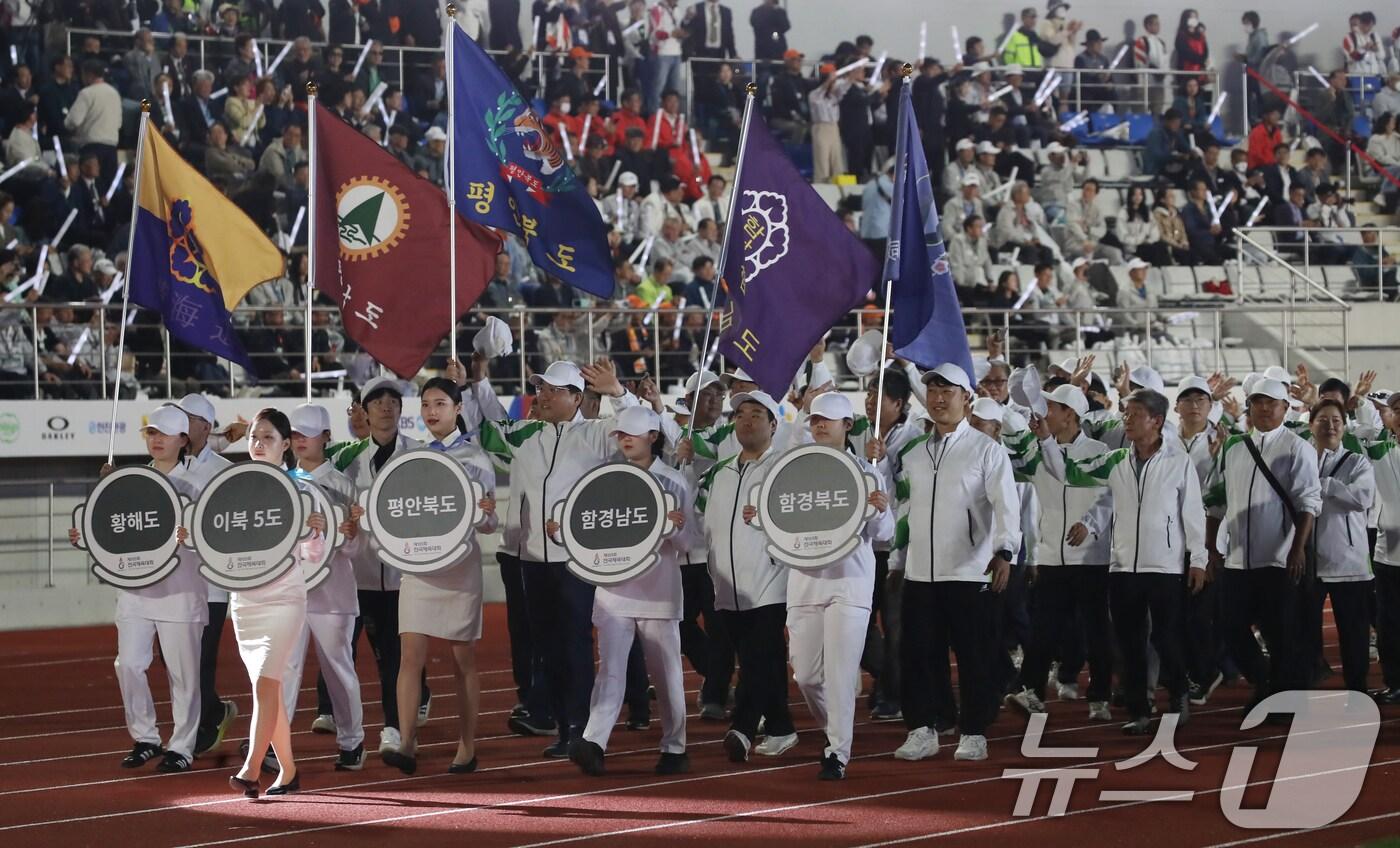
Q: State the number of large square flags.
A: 5